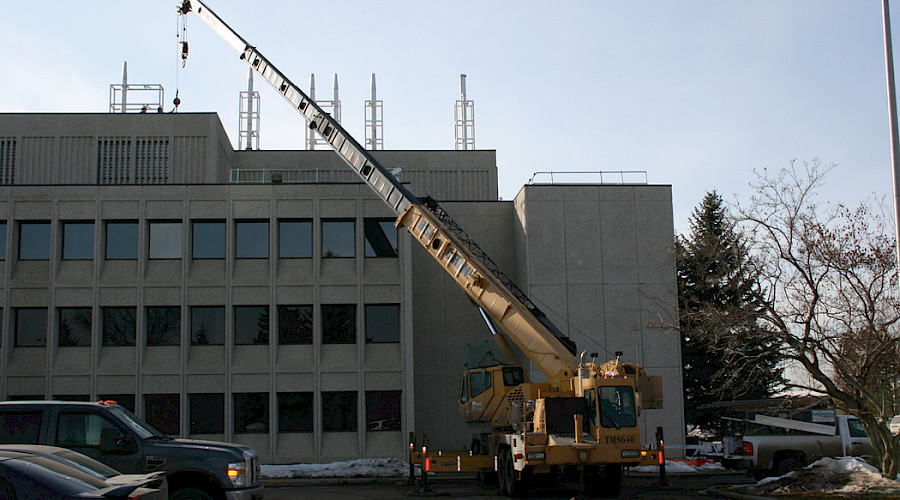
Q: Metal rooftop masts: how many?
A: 6